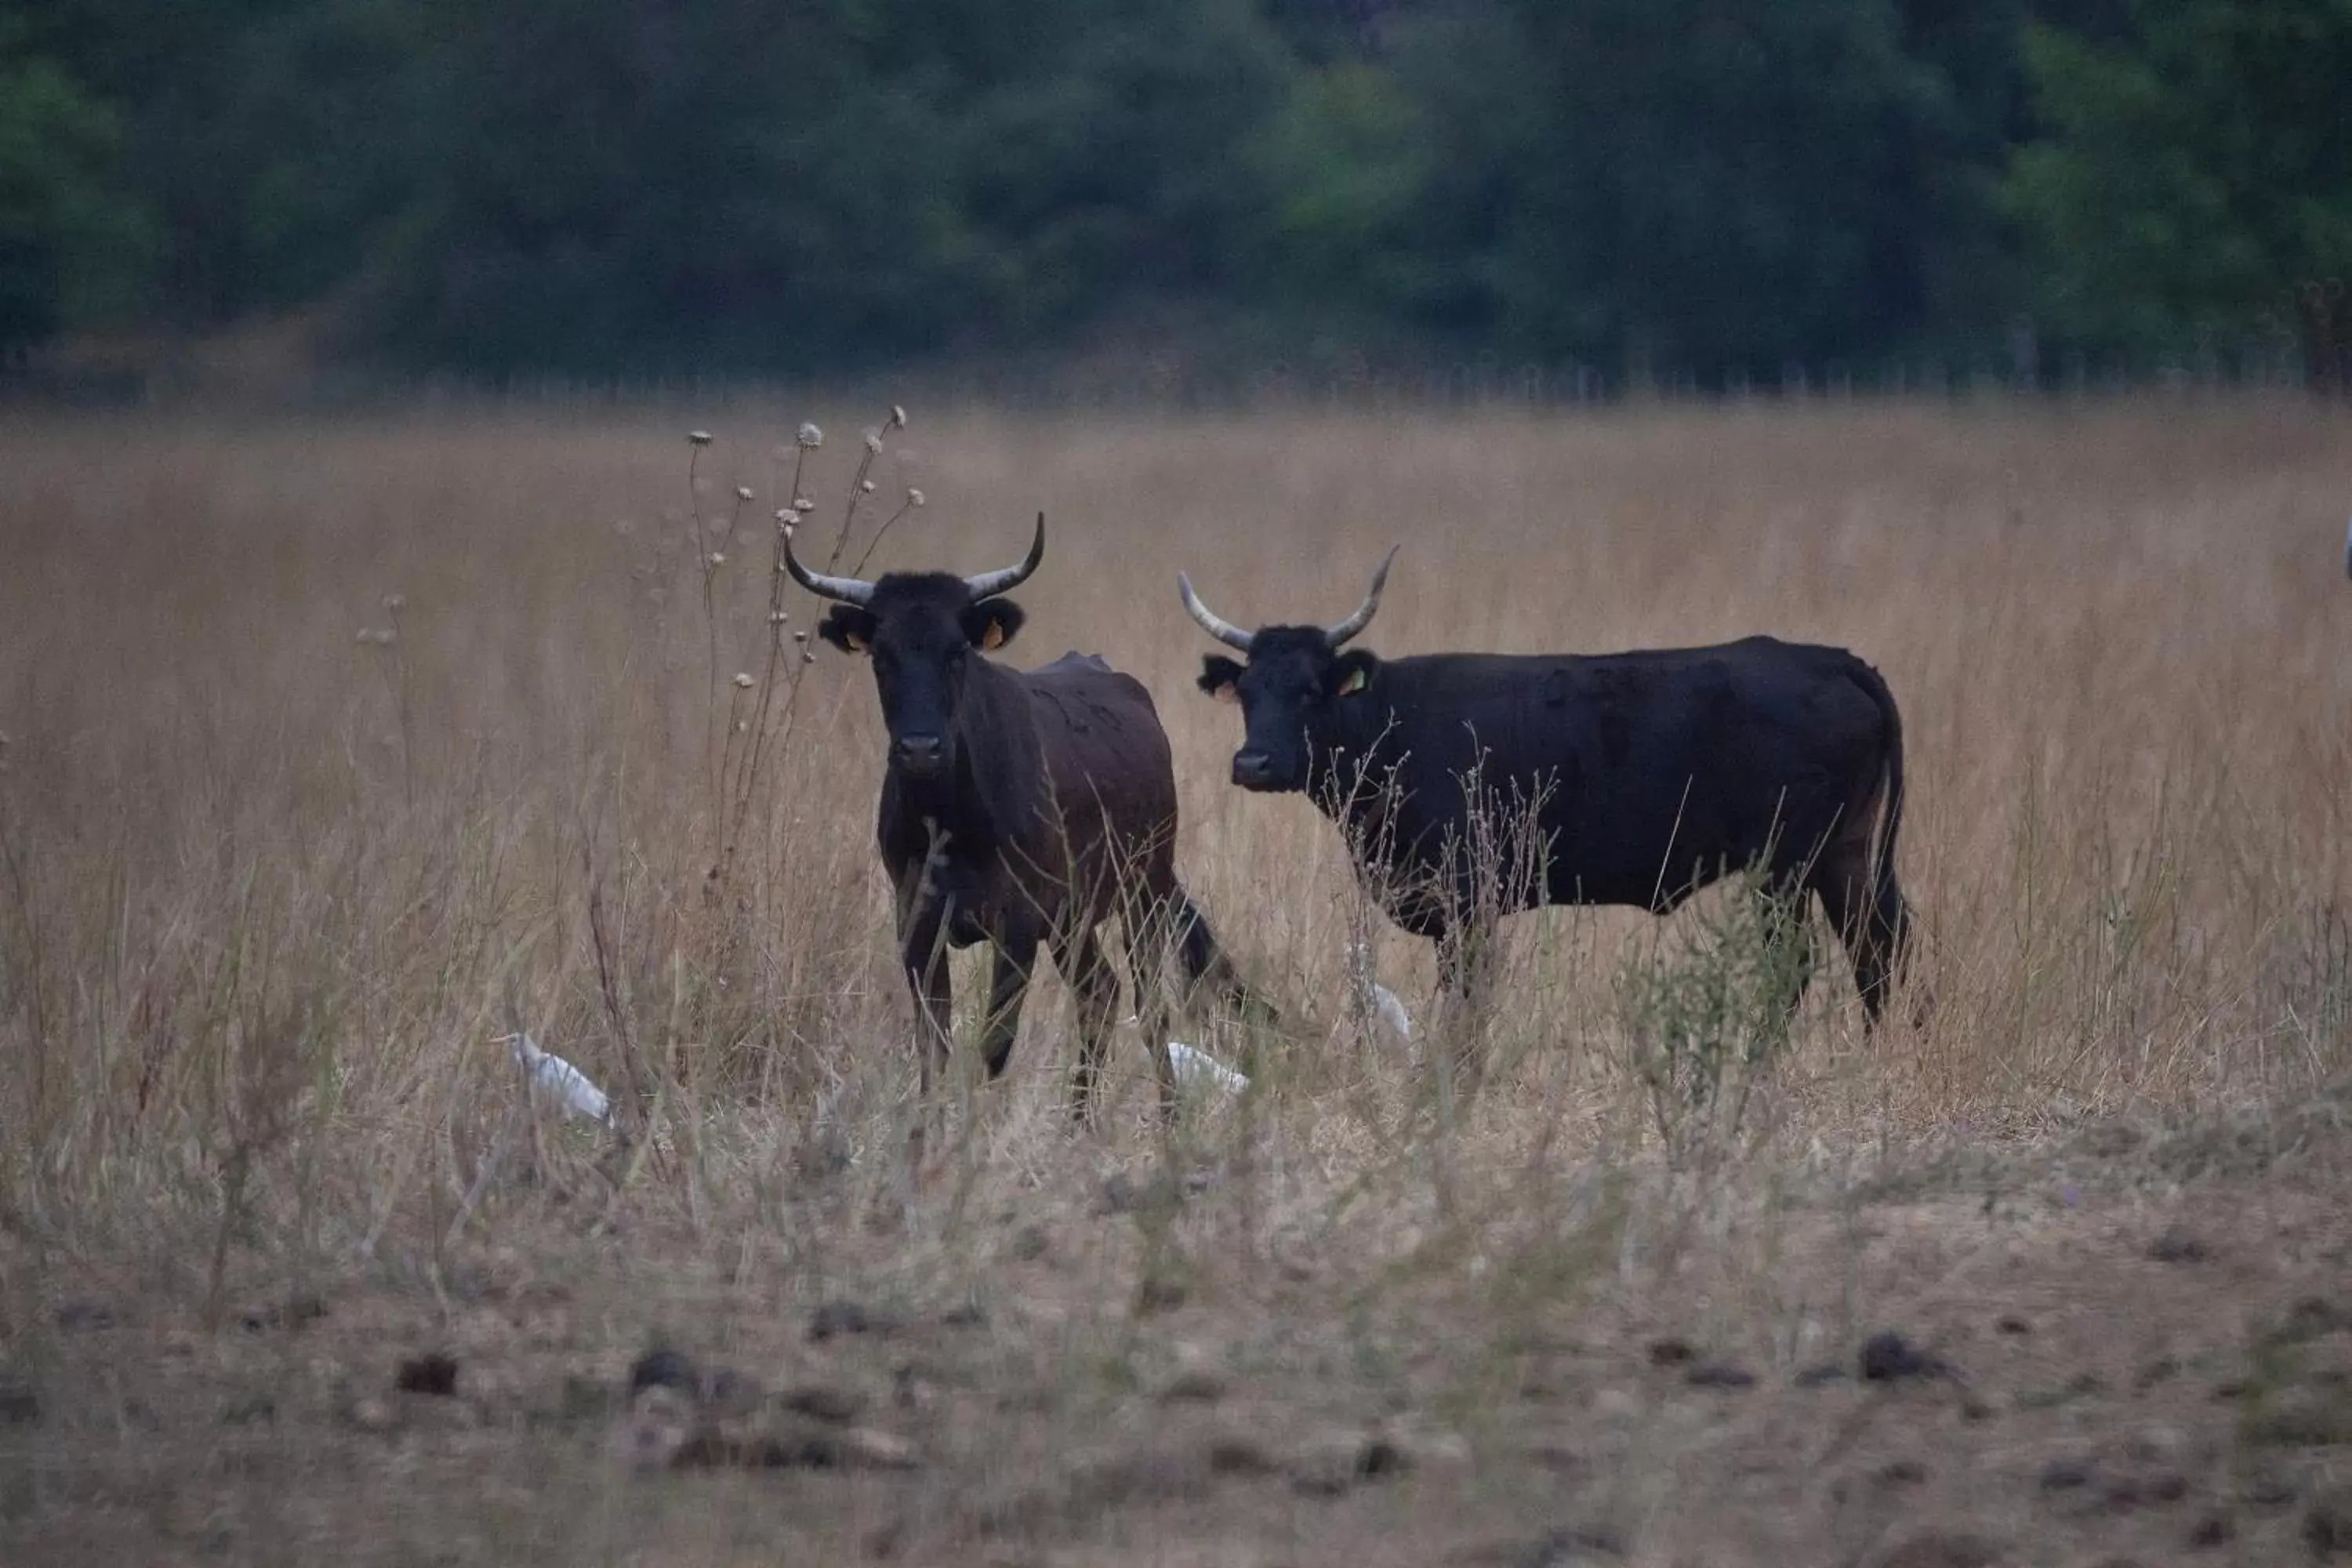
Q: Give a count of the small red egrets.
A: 0